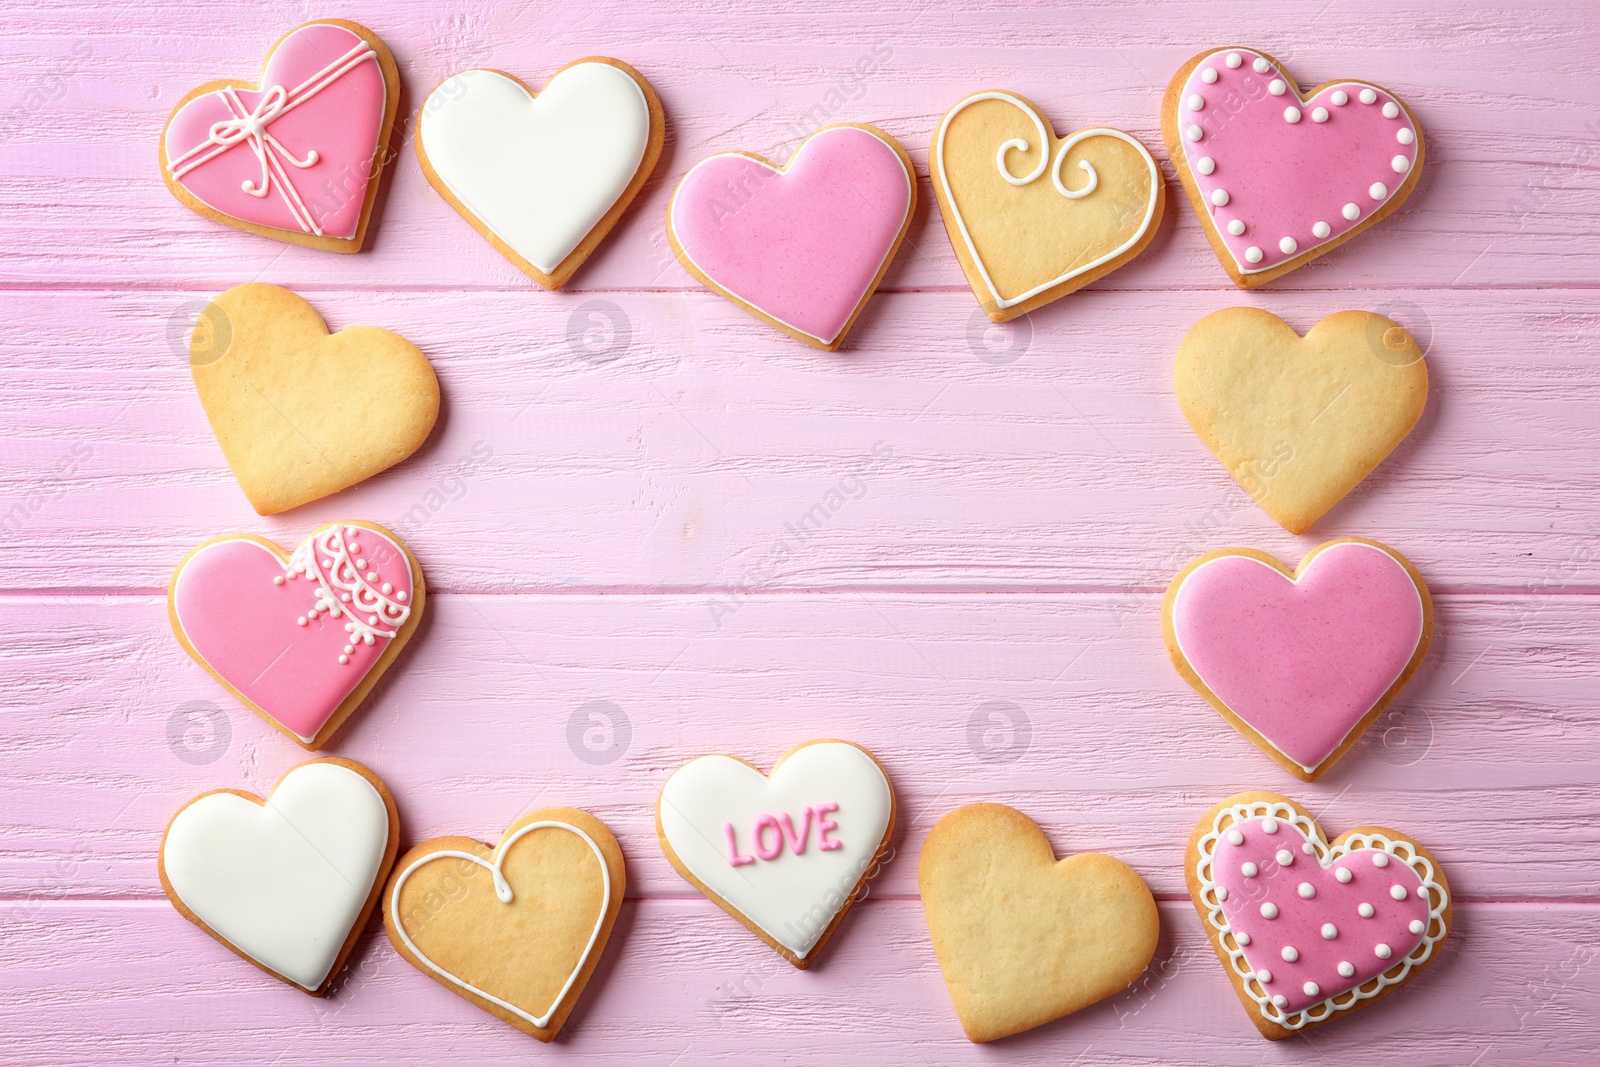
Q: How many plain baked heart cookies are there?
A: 3